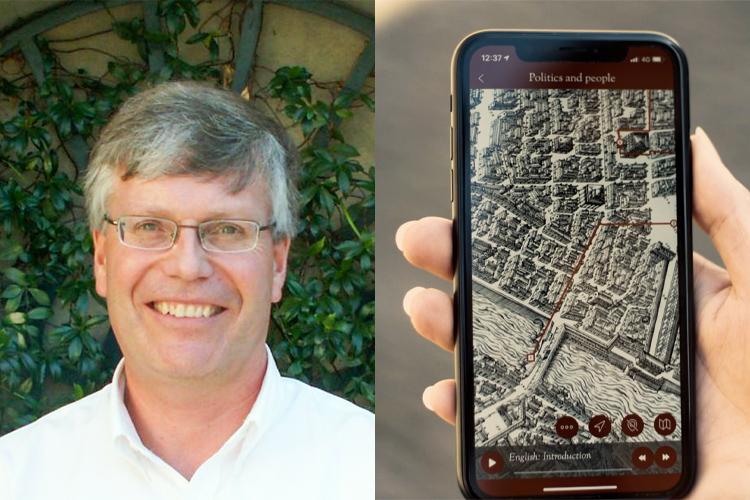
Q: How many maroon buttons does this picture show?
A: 7